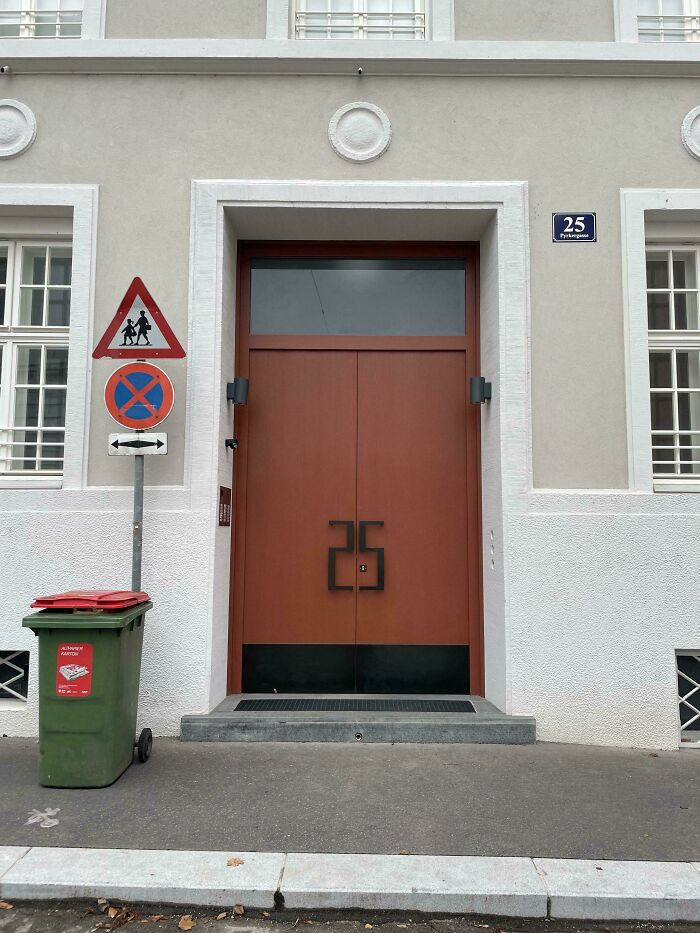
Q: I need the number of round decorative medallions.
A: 3